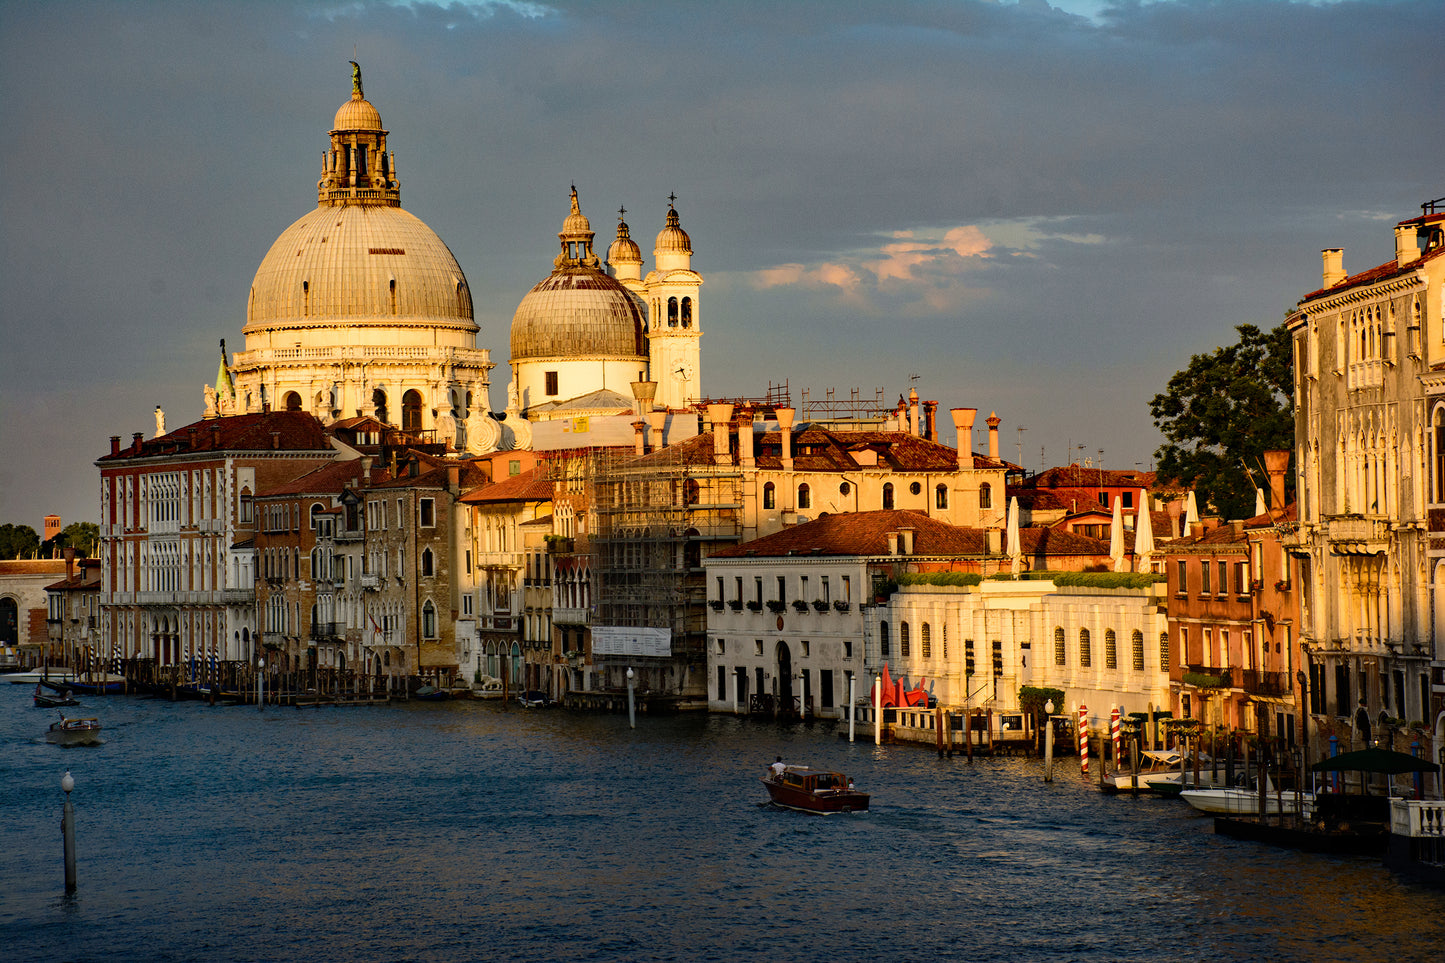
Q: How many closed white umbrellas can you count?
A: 5